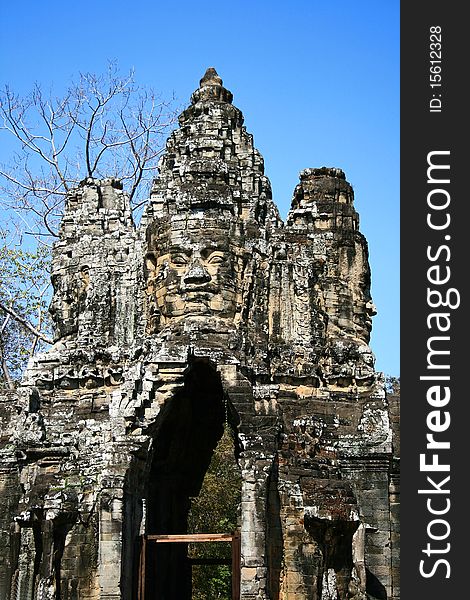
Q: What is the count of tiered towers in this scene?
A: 3